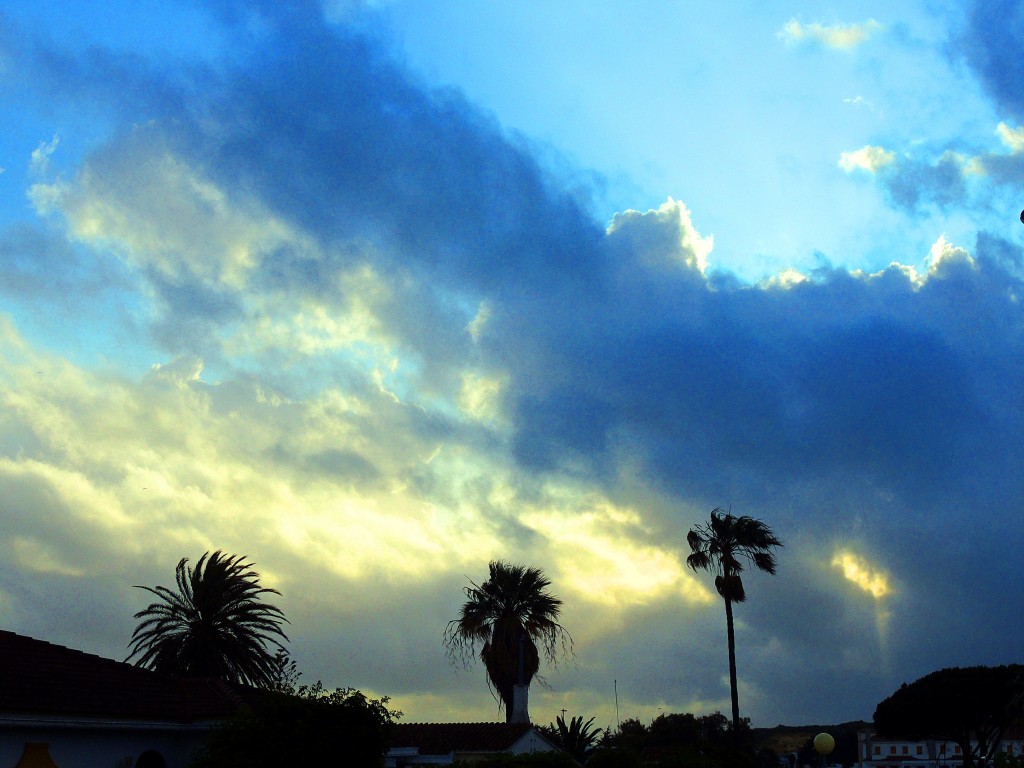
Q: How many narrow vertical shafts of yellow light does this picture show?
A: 1